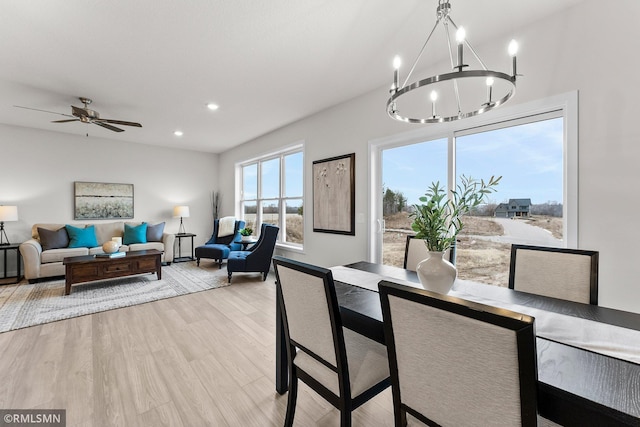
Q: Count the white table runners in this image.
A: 1